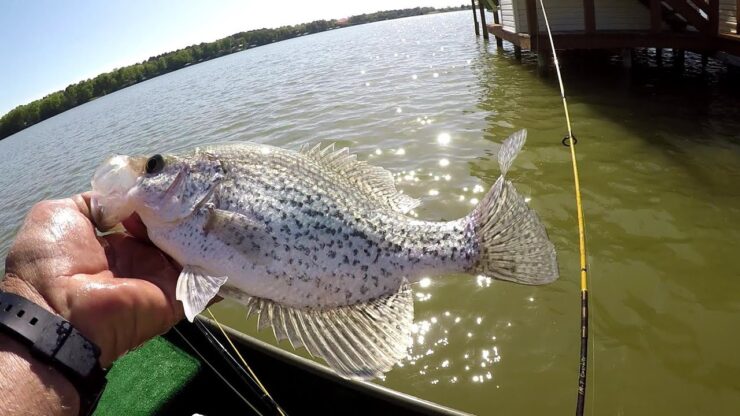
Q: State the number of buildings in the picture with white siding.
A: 1